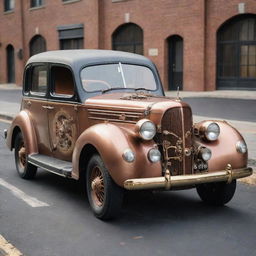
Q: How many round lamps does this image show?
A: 6